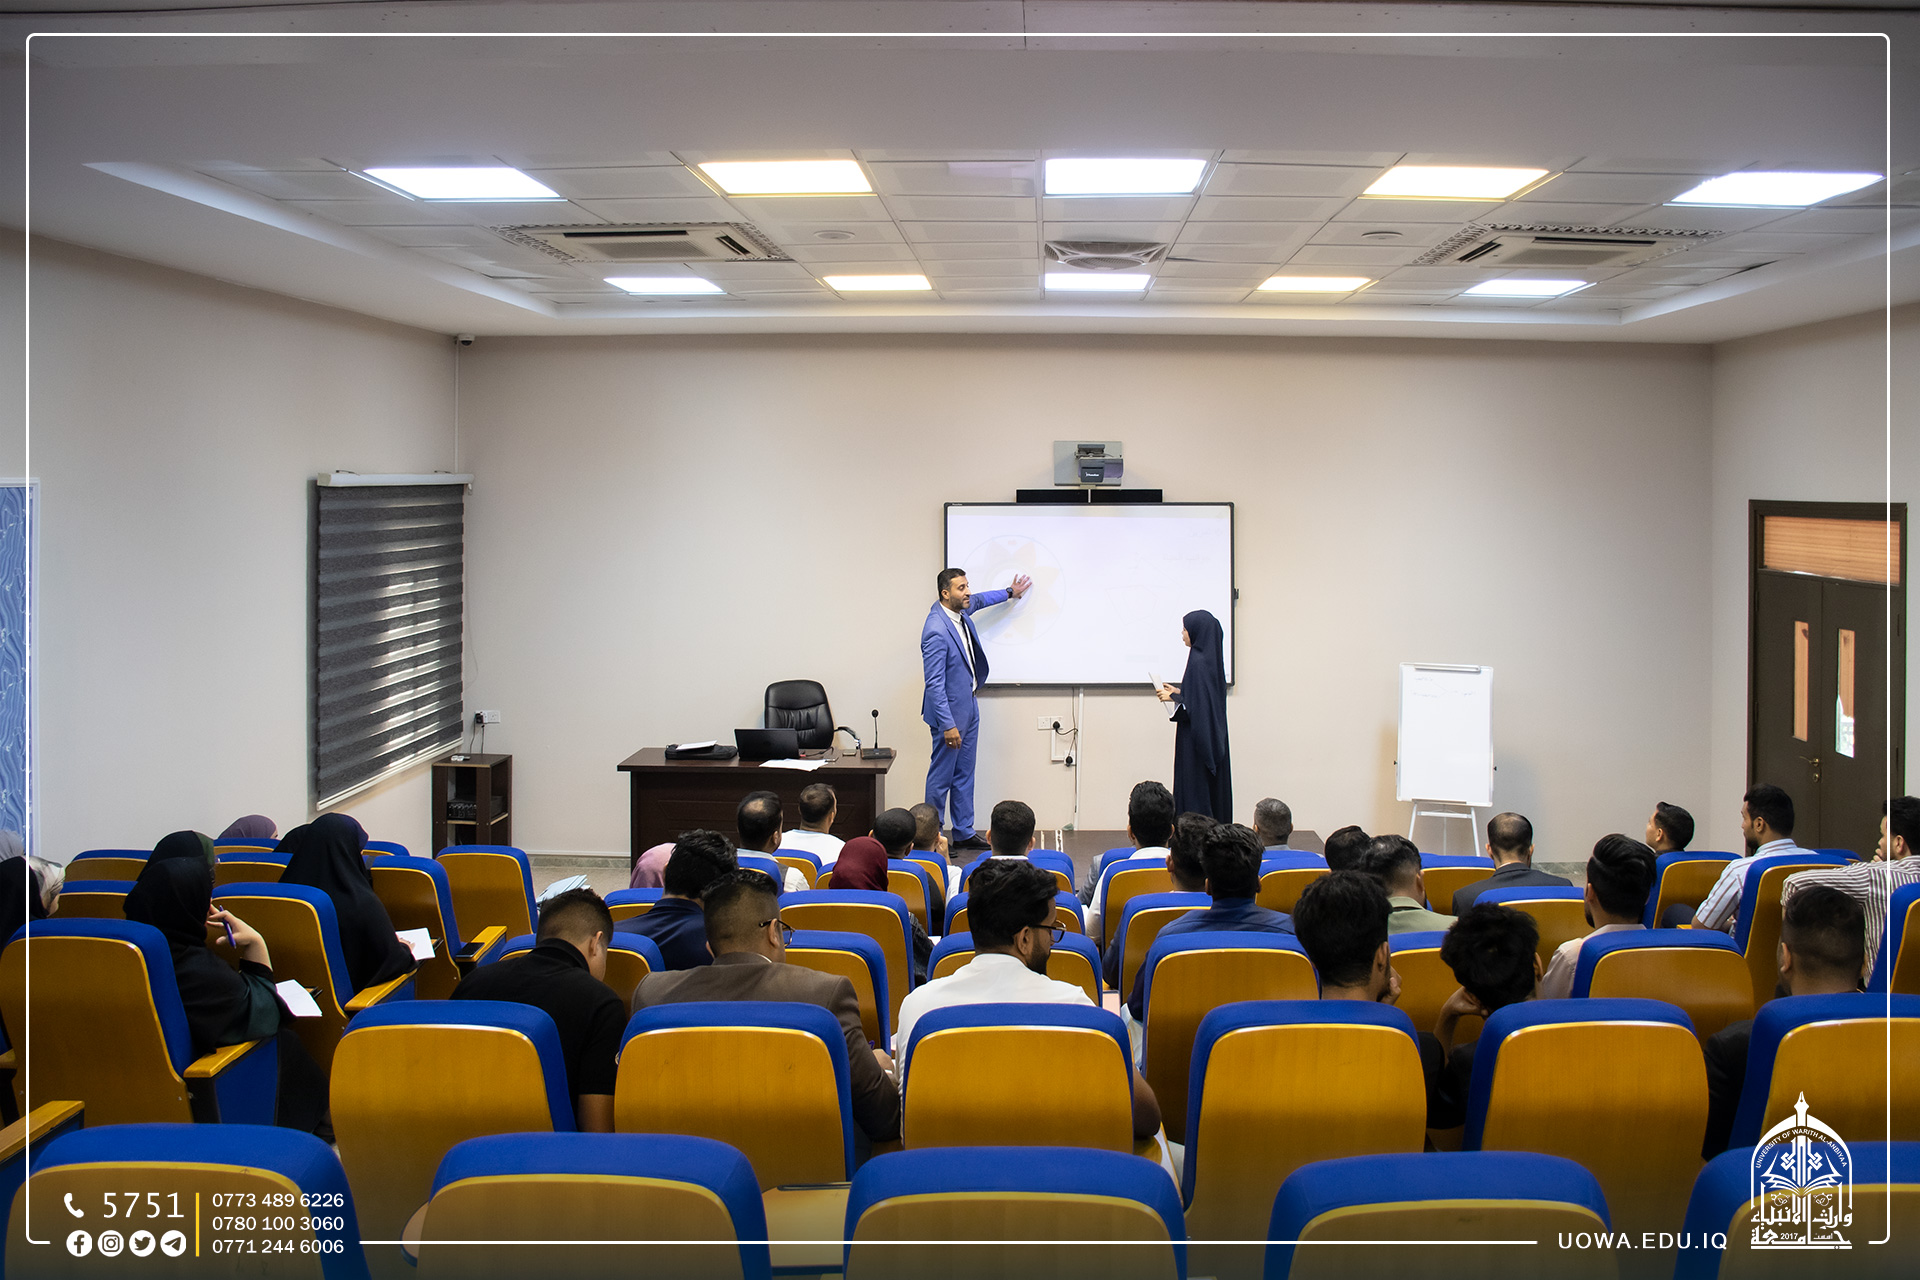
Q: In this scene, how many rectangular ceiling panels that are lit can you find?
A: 10